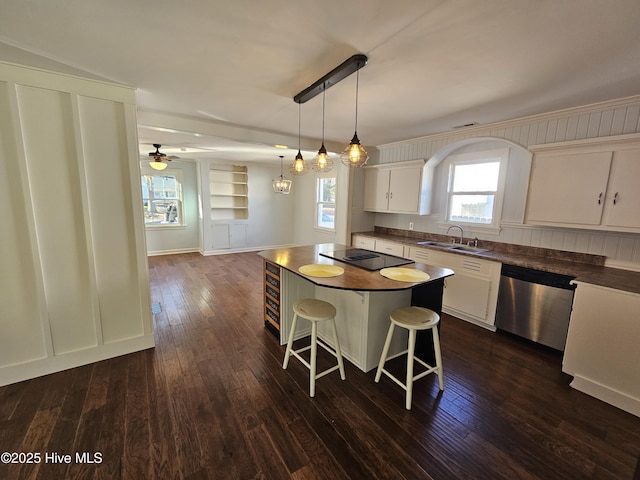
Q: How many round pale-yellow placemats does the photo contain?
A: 2